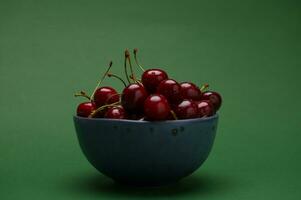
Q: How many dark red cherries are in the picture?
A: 11